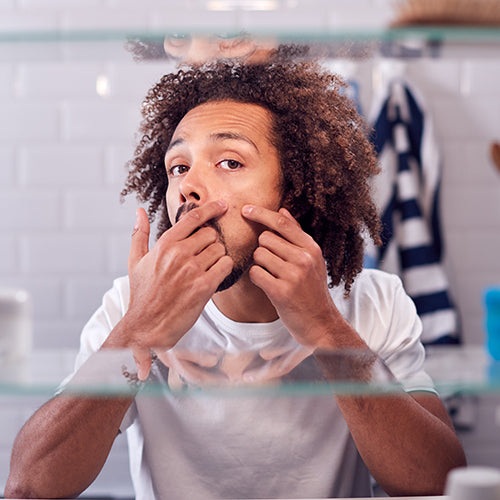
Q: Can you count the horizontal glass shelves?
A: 2